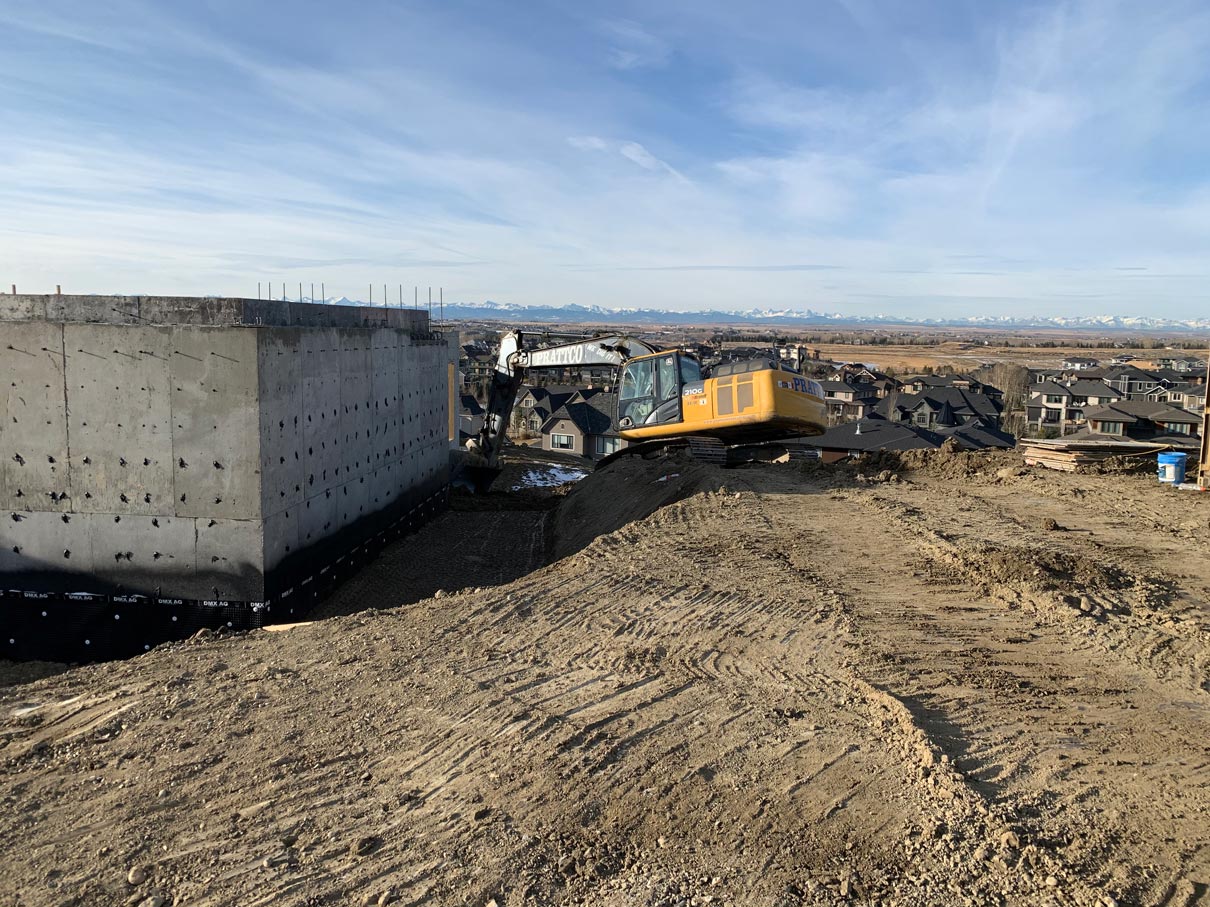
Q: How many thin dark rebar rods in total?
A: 12